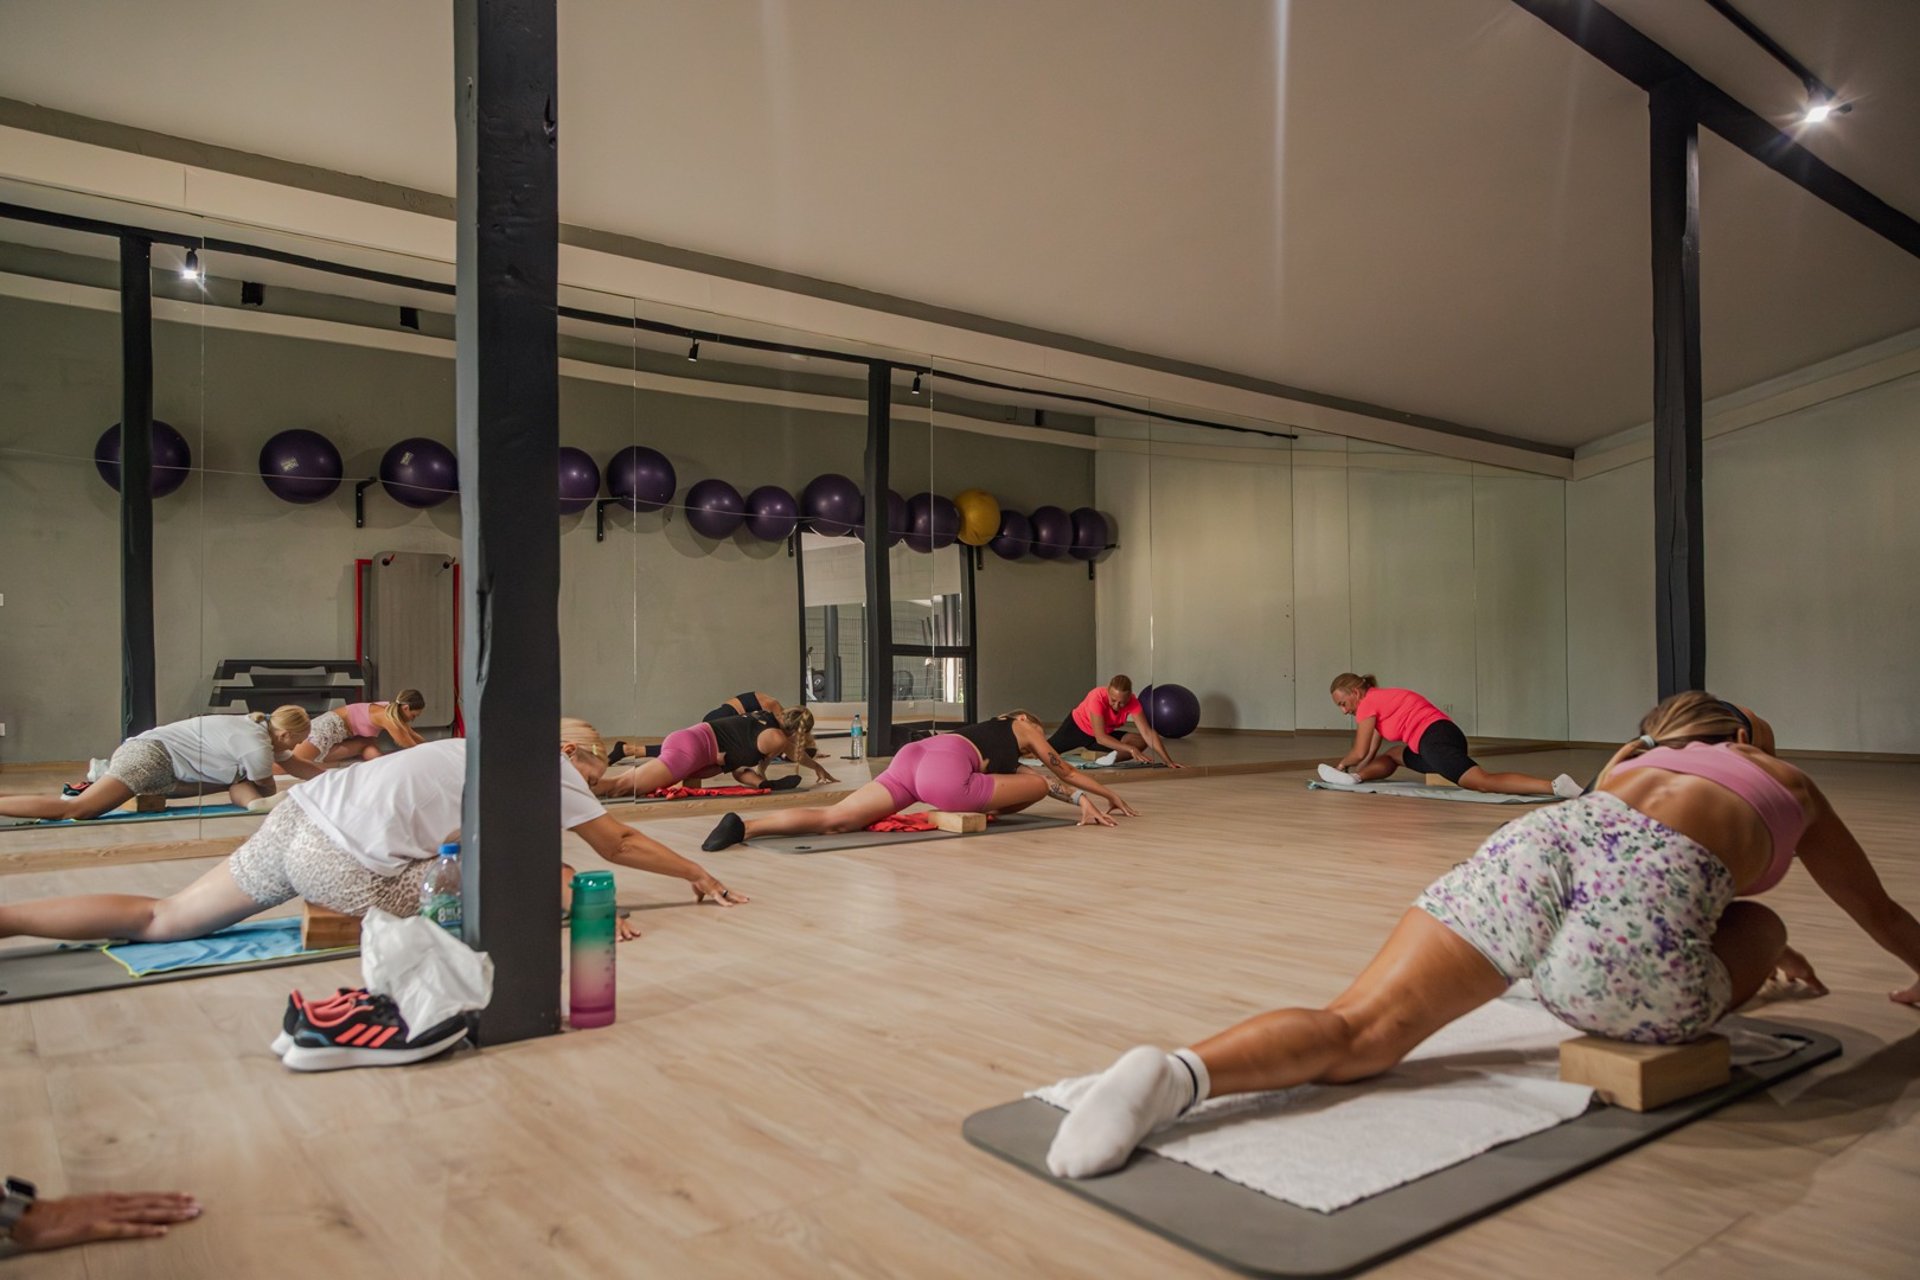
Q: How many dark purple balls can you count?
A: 14